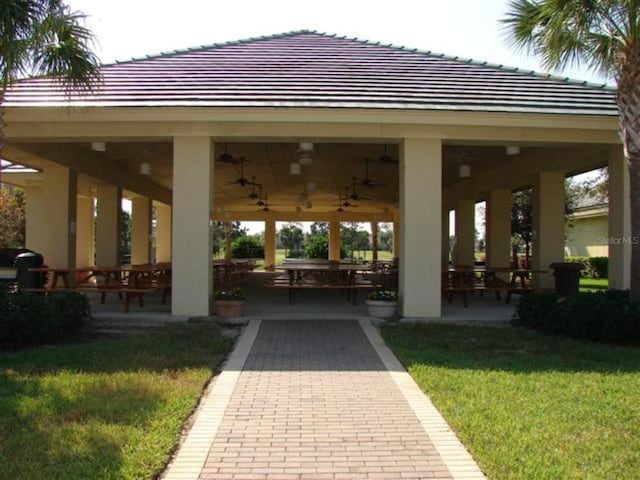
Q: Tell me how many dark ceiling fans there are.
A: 10